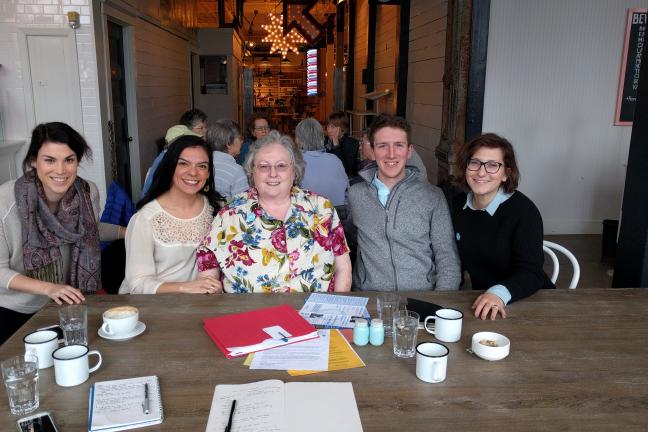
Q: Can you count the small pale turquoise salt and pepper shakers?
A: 2